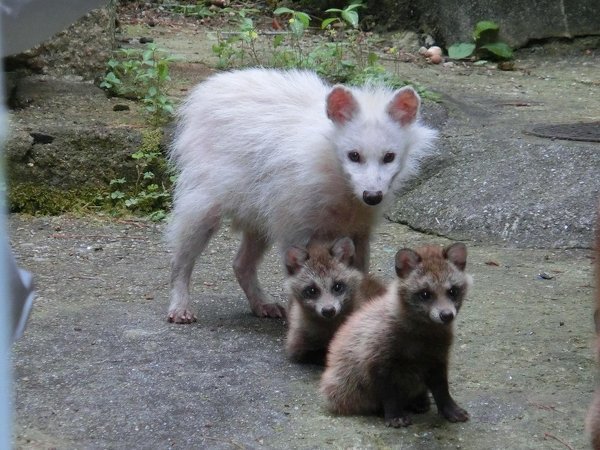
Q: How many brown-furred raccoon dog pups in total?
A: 2